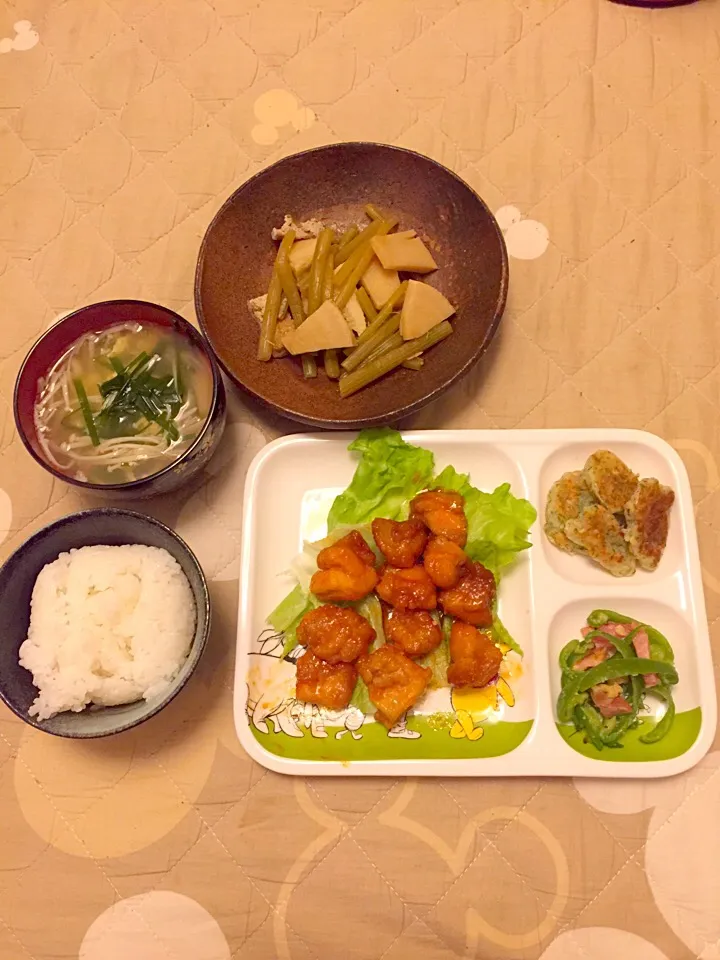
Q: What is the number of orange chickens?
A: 11